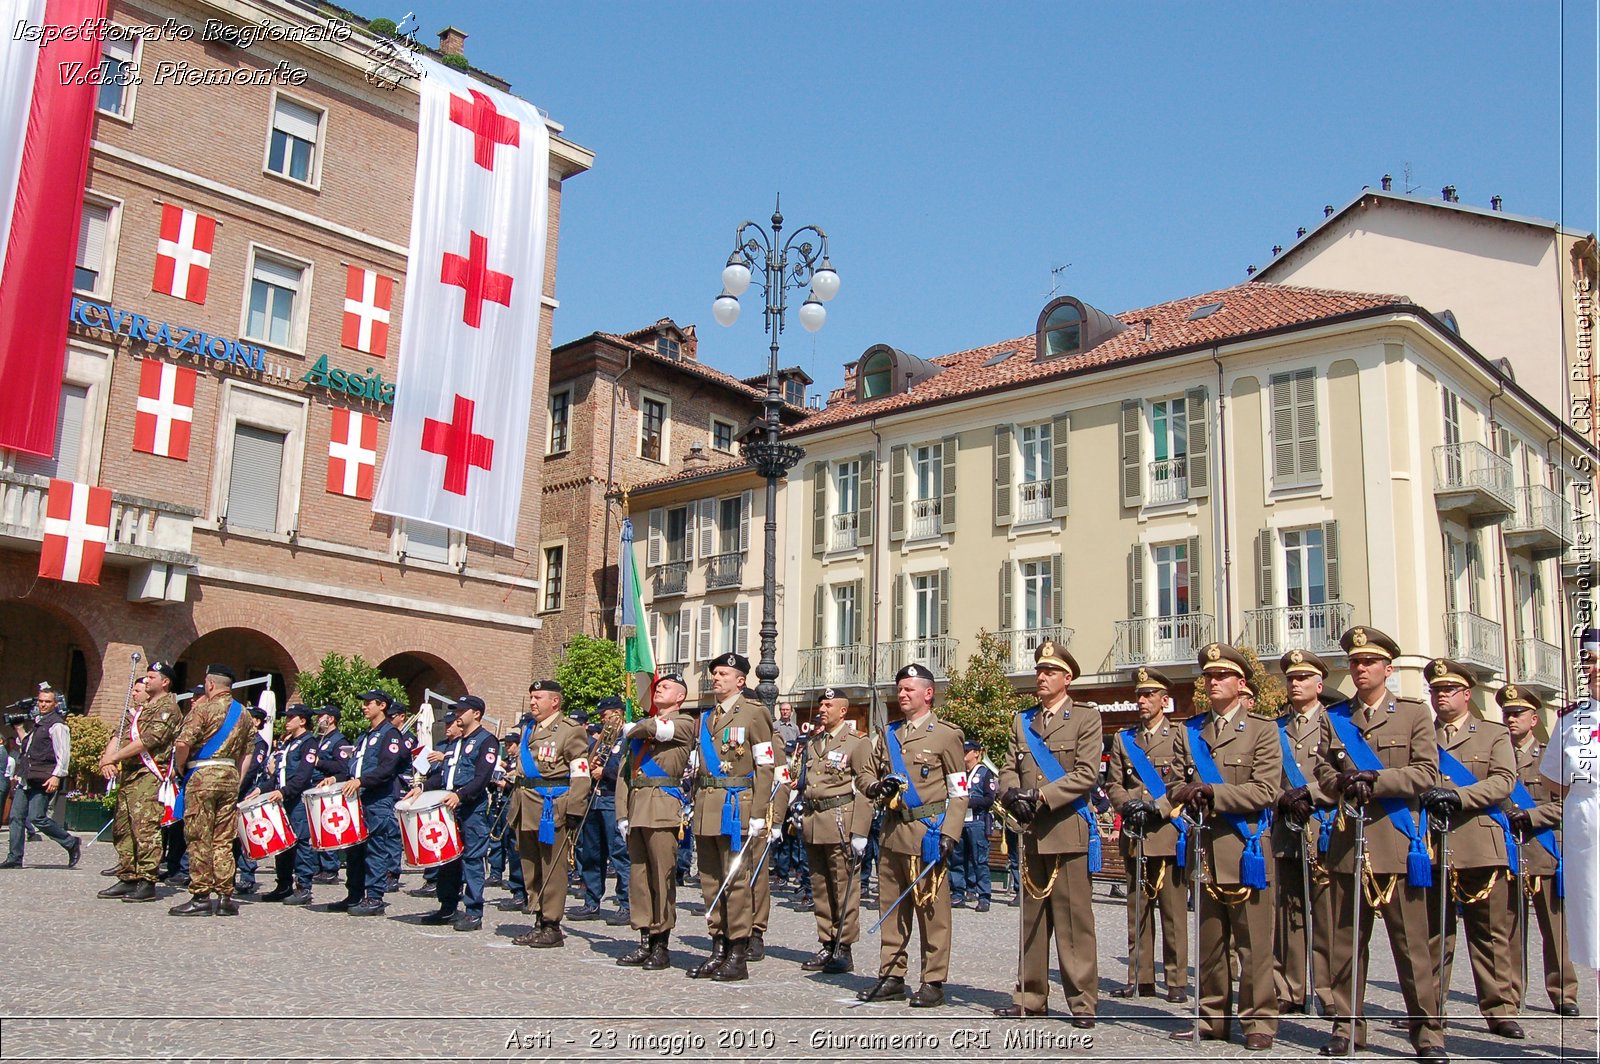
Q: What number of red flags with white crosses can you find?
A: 5